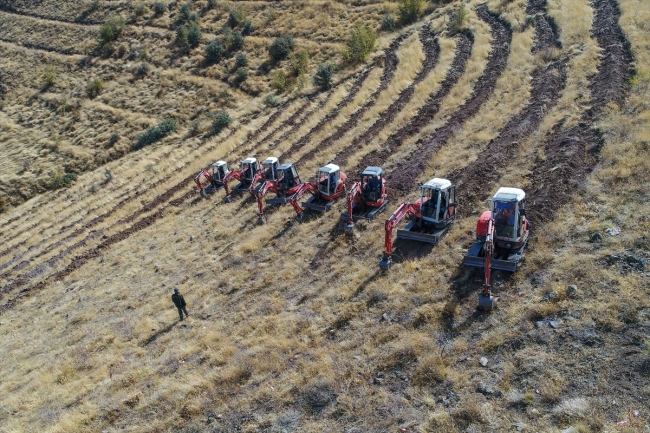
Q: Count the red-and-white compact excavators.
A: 8